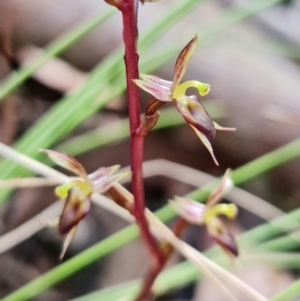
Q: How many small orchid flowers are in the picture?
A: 3